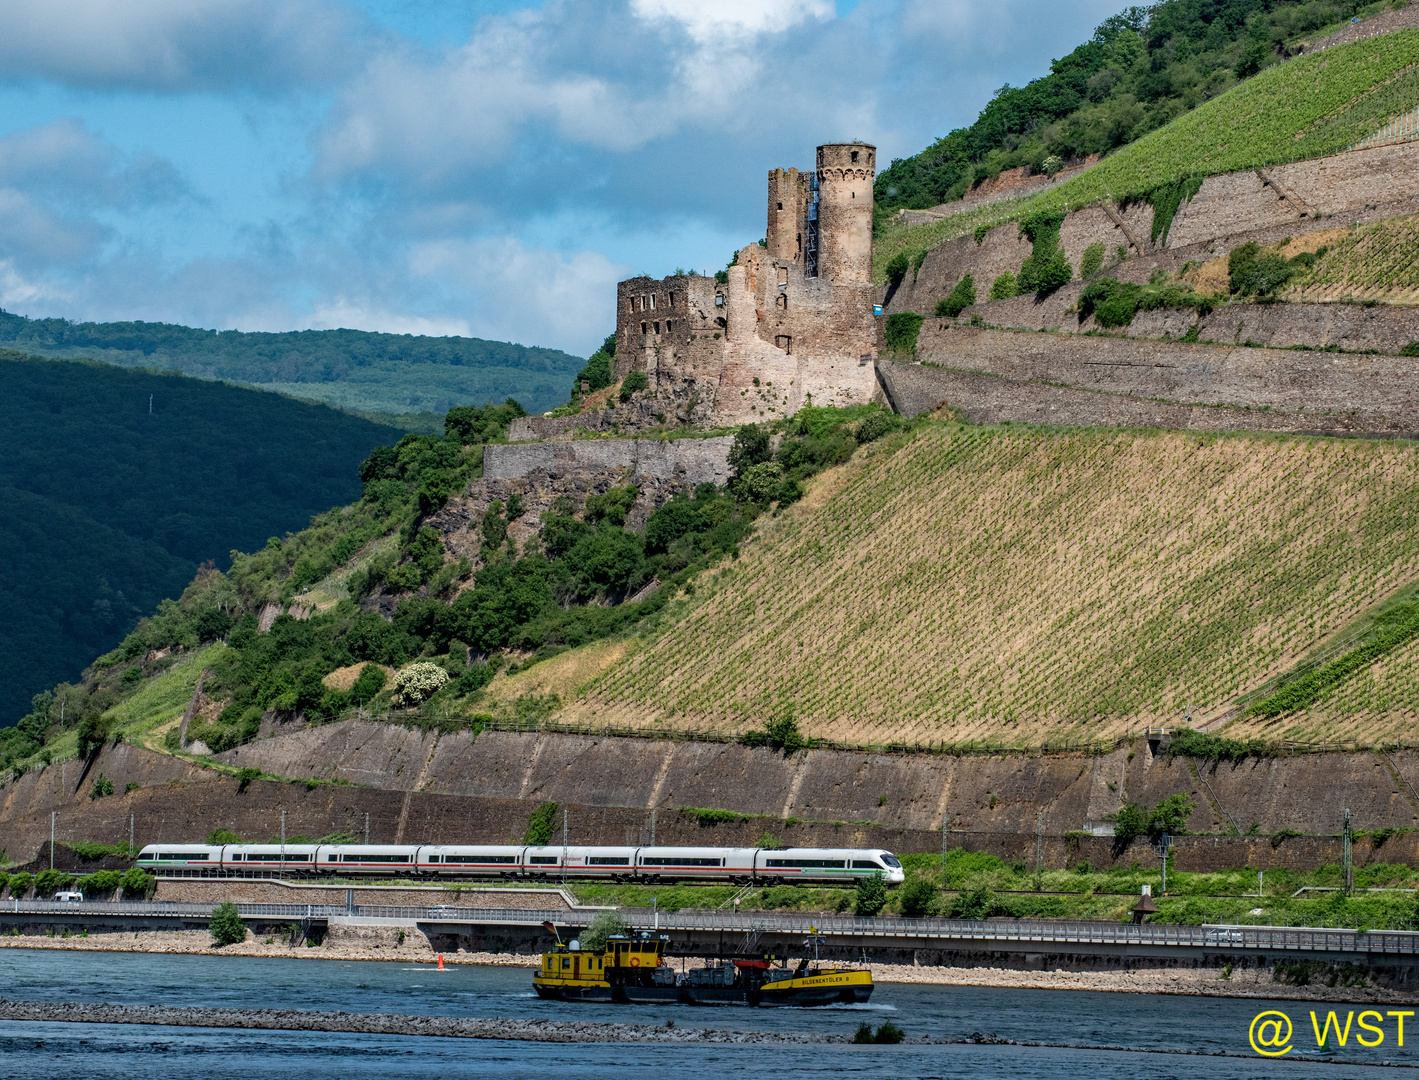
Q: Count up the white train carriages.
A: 7